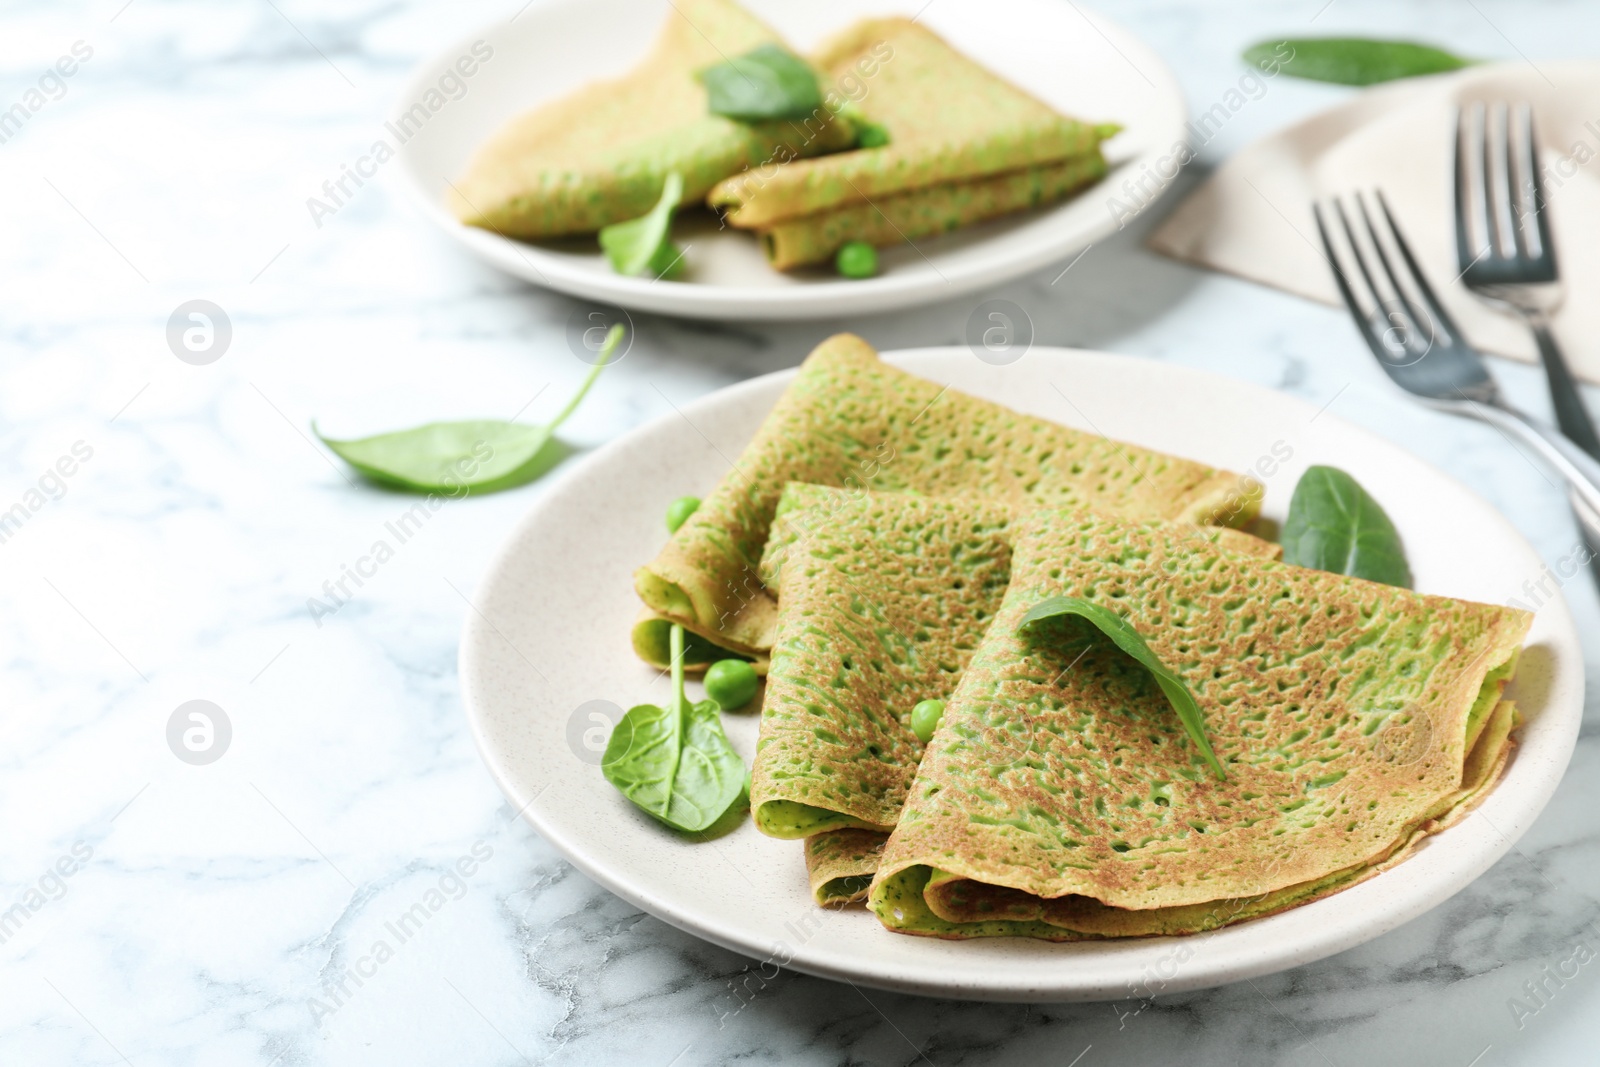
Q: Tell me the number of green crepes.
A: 5